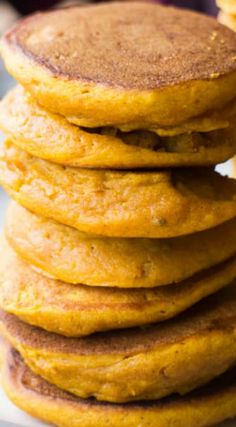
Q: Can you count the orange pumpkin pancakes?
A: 7